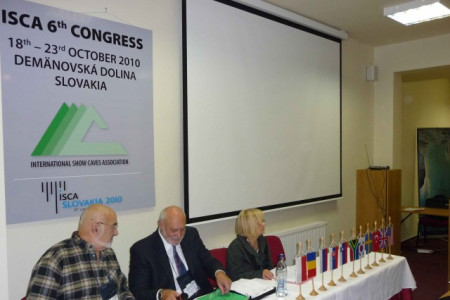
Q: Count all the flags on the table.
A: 11